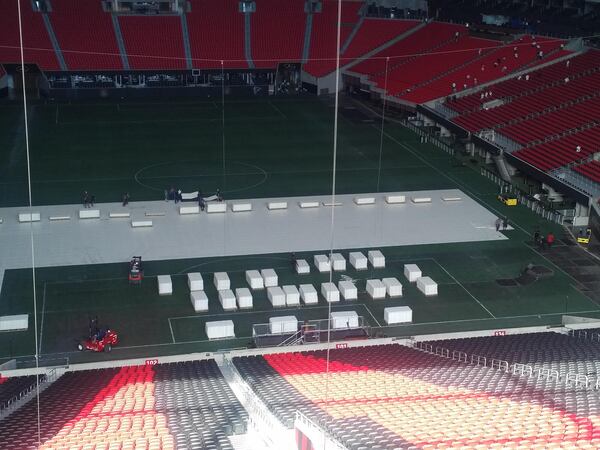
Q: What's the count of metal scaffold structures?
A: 1